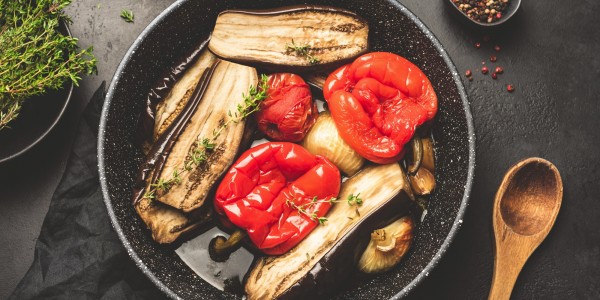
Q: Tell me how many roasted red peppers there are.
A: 2